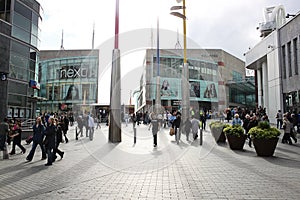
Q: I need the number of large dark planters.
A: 3